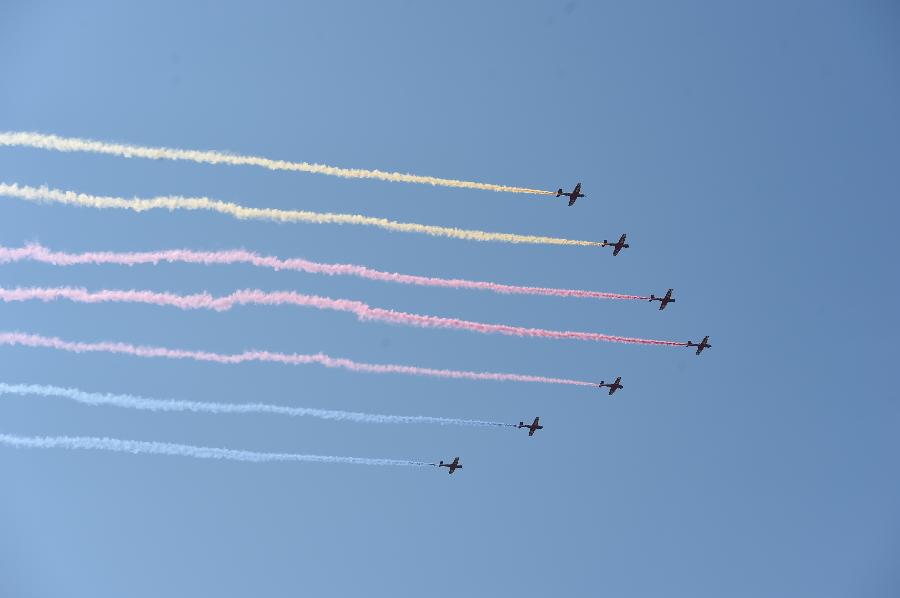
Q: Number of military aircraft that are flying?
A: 7